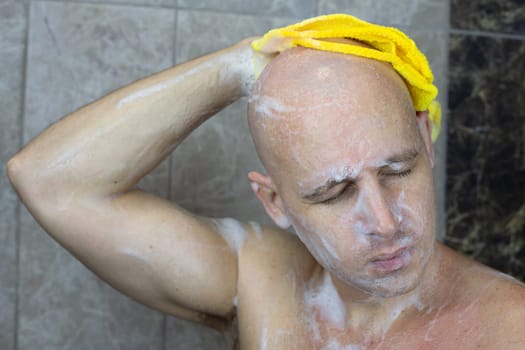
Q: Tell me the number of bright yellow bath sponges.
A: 1